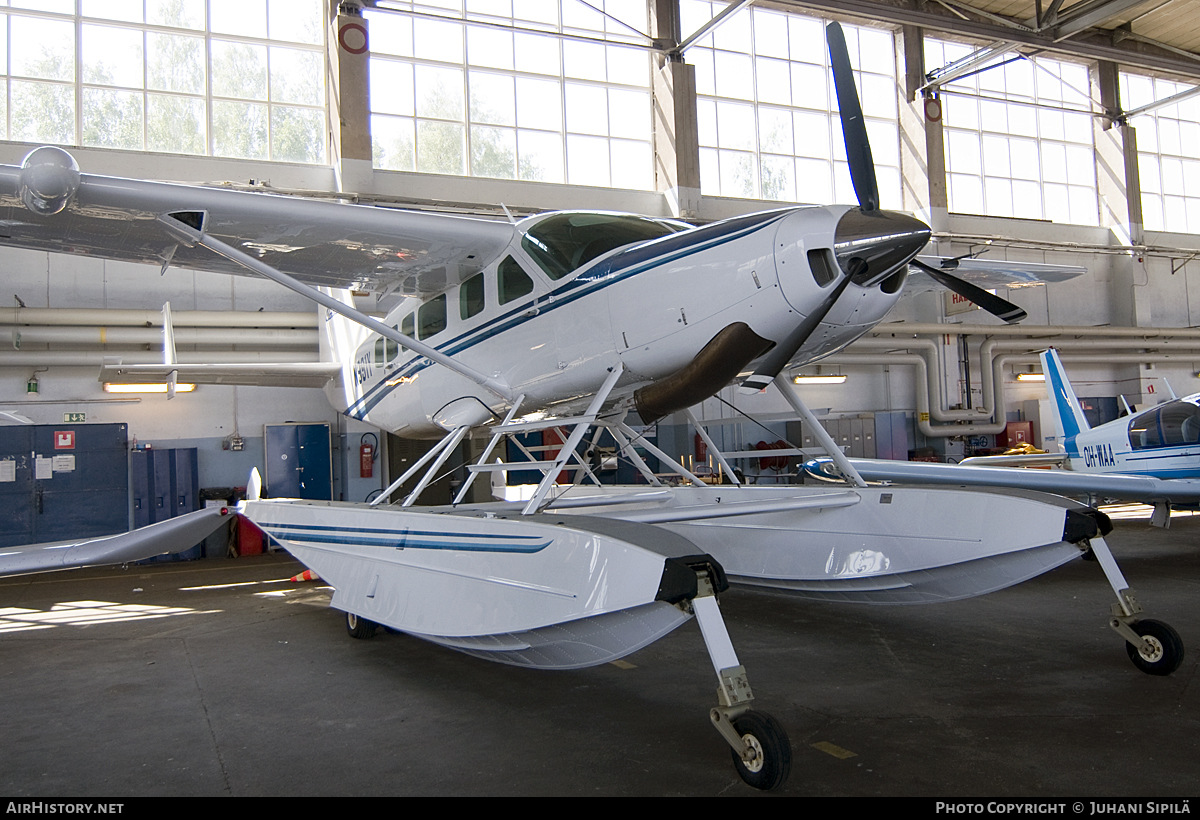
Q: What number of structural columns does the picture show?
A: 4